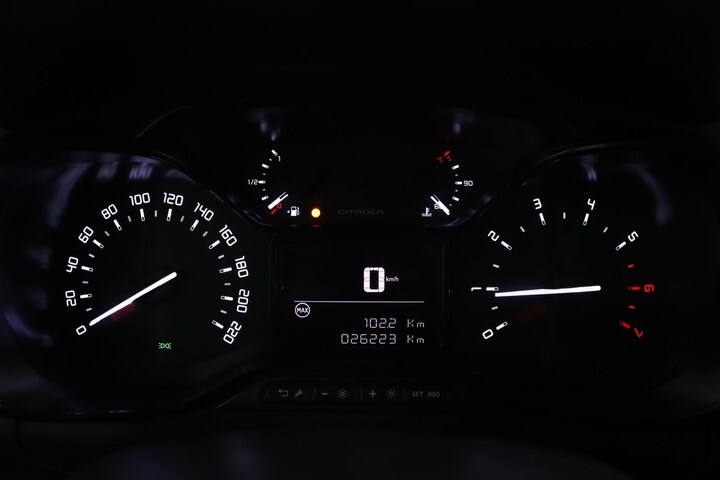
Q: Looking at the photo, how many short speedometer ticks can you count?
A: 11